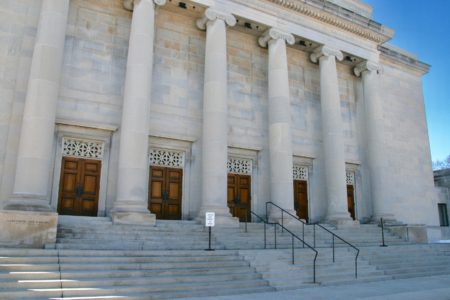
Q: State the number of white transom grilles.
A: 5